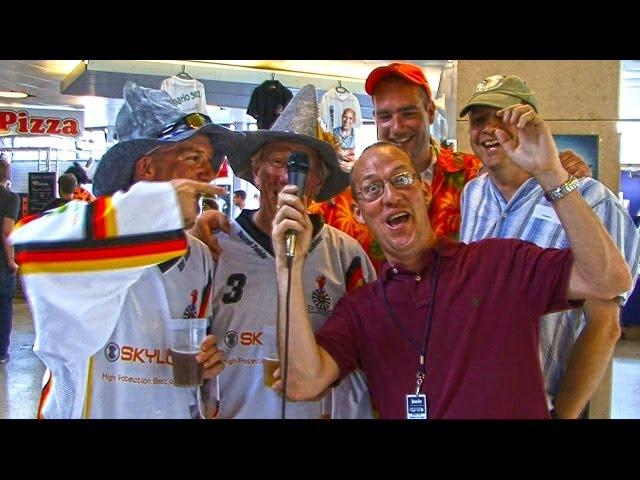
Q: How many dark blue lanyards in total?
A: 1